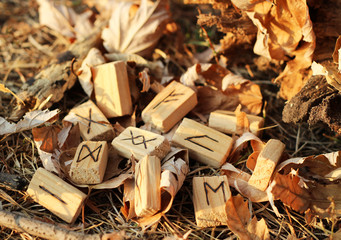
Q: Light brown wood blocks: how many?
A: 11